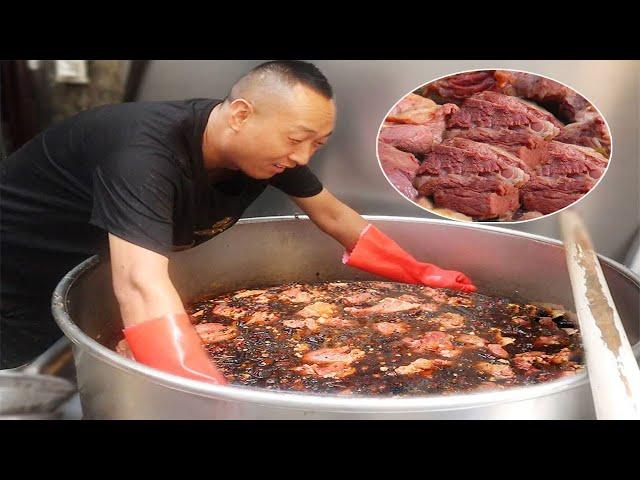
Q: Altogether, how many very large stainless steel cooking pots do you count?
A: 1